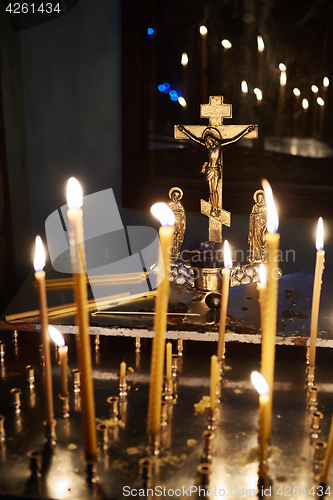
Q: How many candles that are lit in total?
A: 9